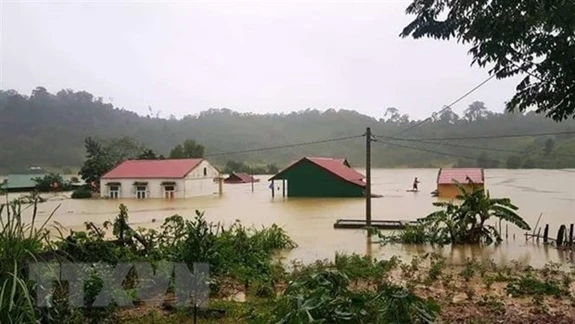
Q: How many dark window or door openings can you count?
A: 4